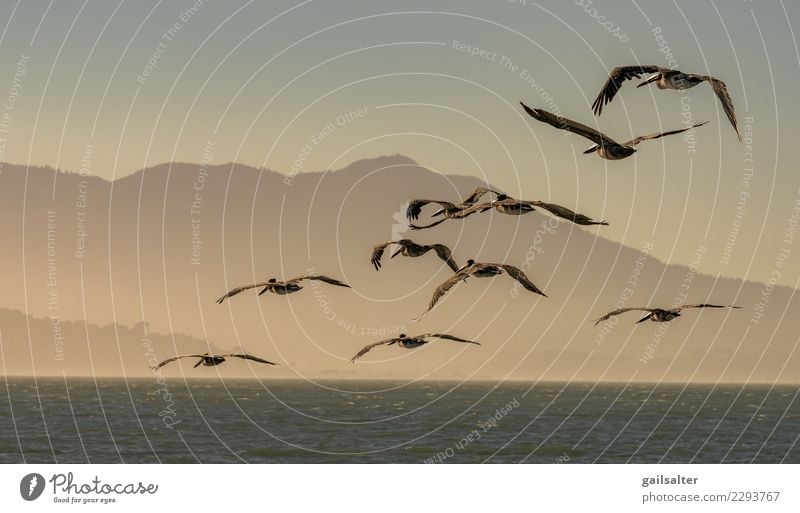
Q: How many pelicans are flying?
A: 10